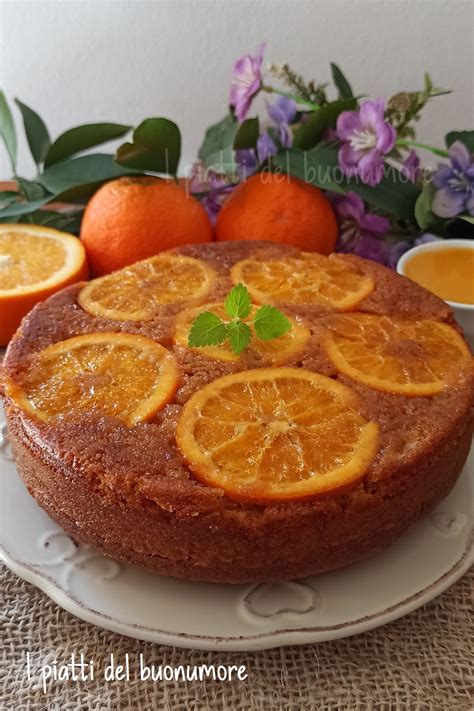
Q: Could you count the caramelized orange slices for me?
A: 6